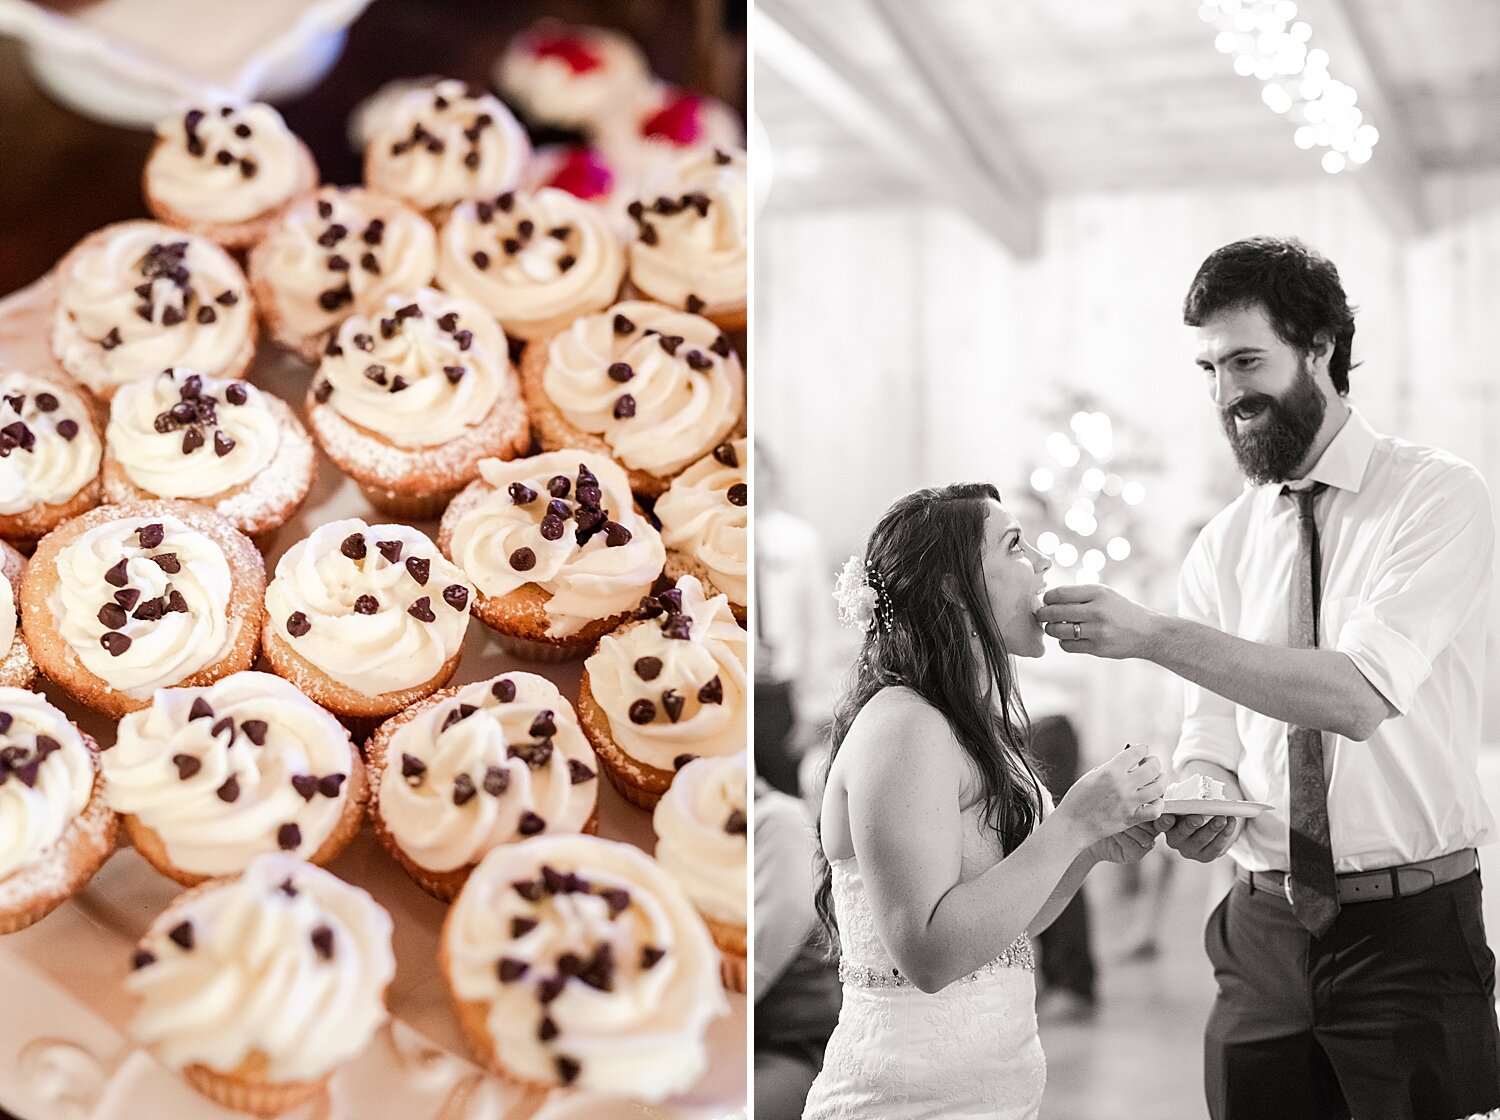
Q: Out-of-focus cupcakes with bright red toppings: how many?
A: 3